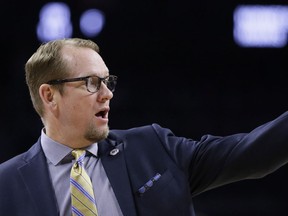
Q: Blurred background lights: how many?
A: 3